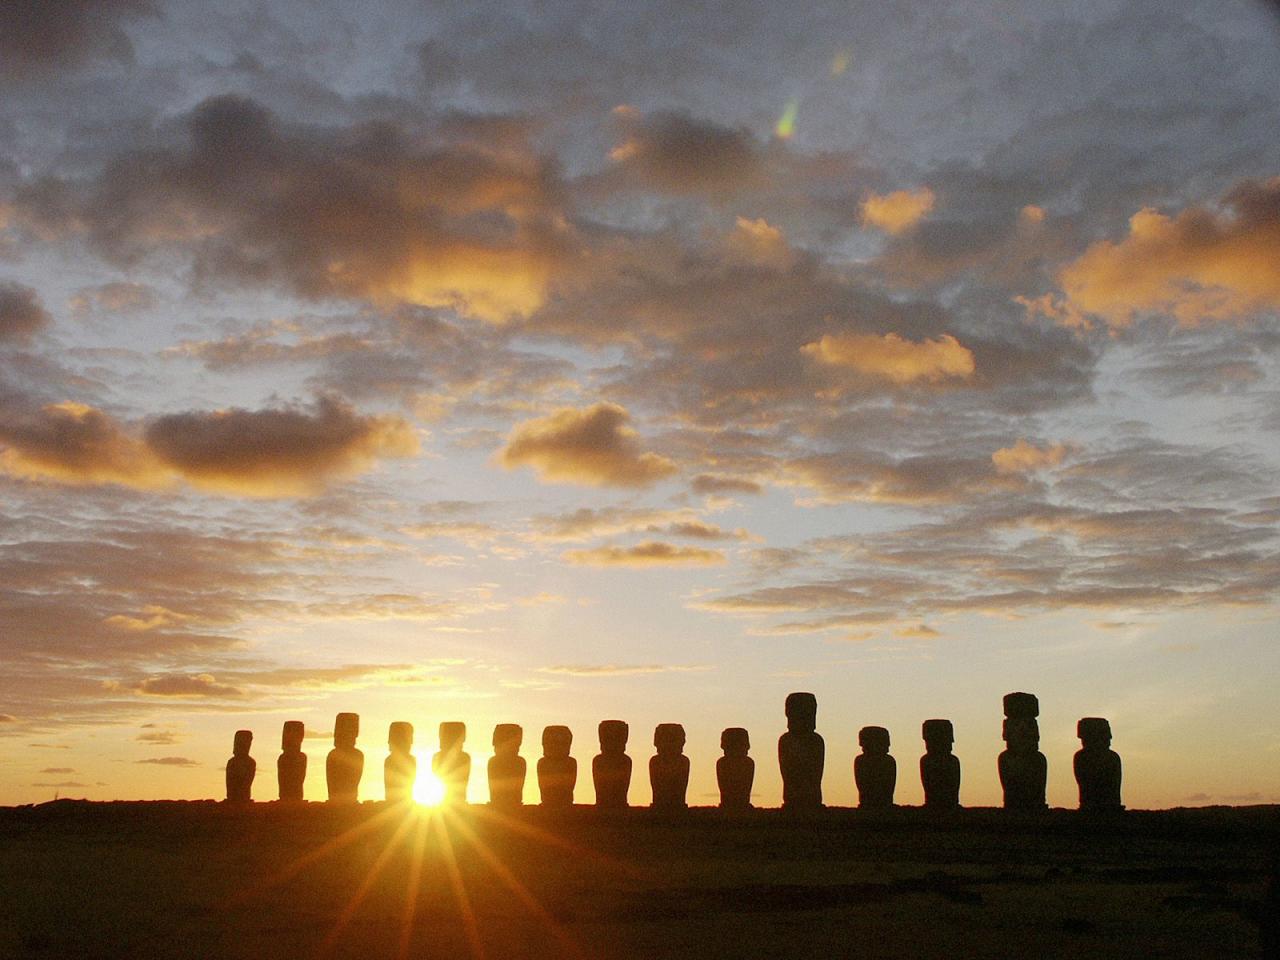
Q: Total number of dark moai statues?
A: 15